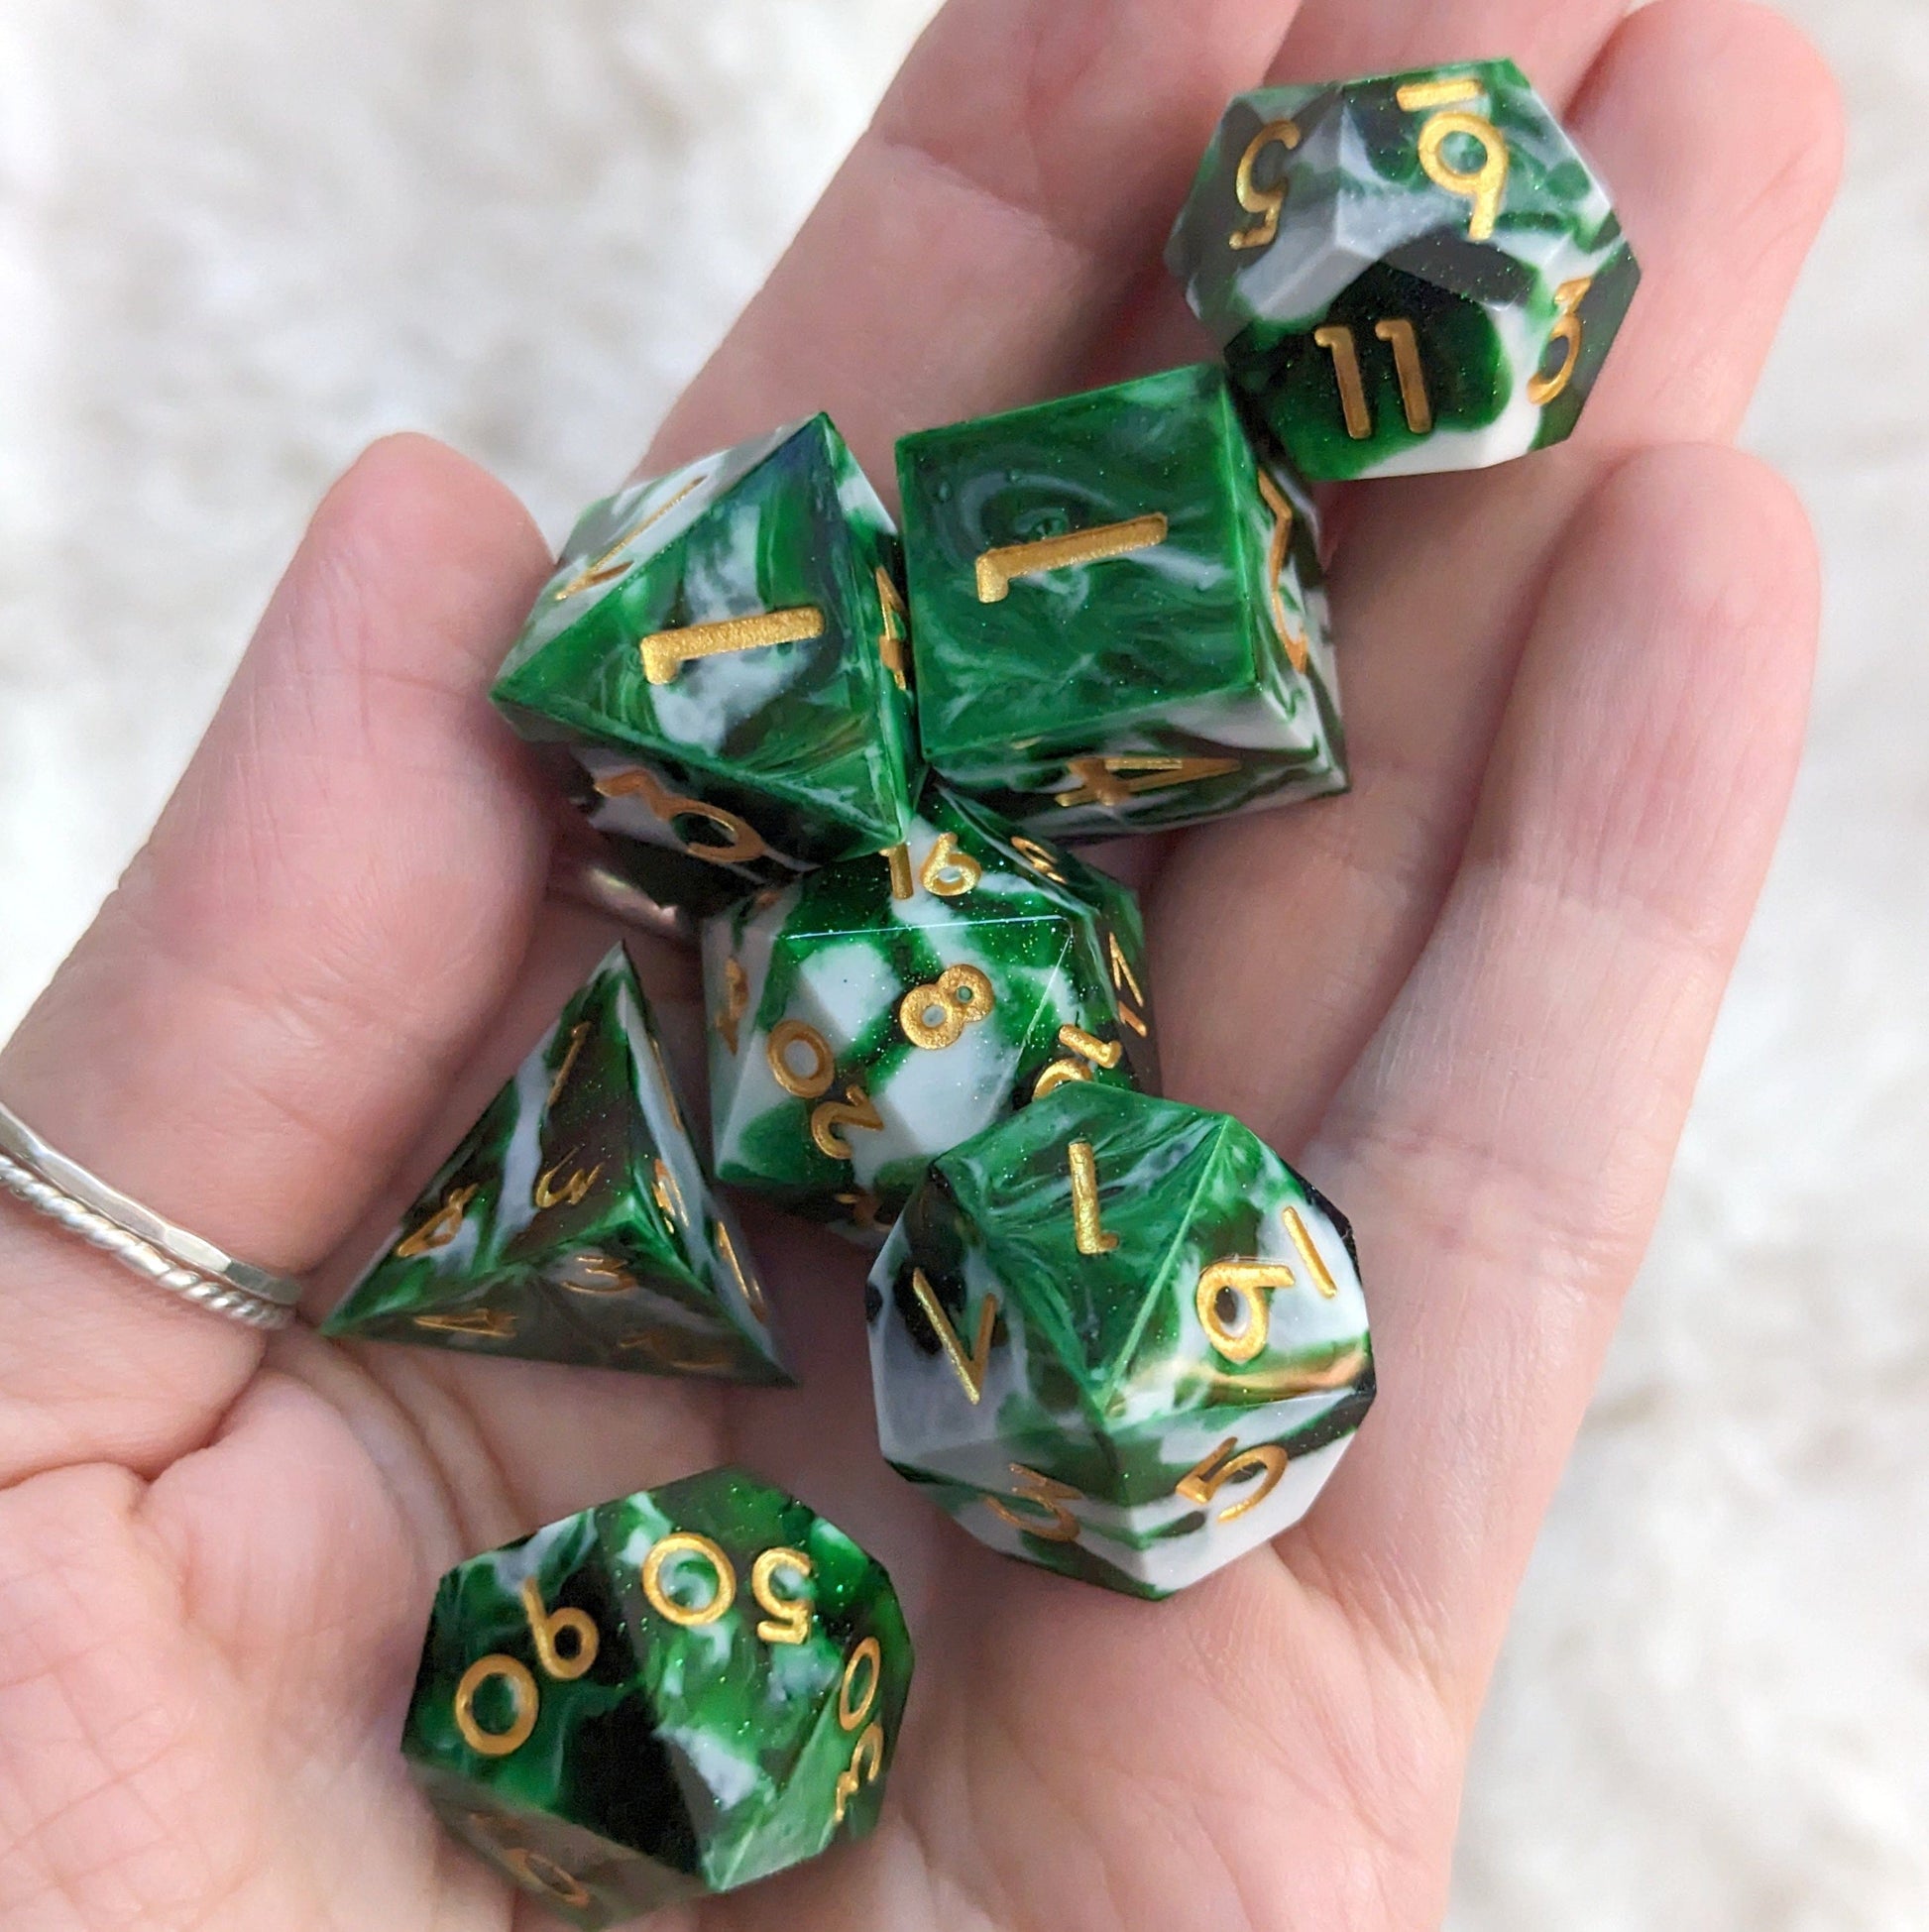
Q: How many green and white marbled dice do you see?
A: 7